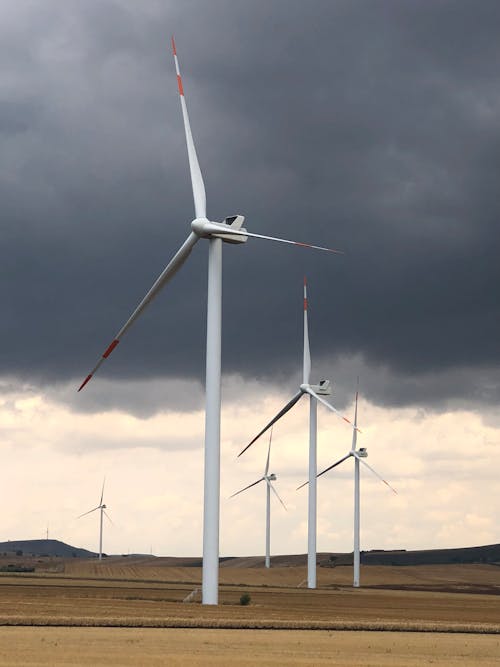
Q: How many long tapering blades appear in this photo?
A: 15